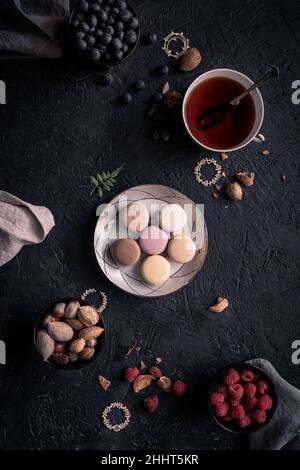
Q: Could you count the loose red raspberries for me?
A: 3